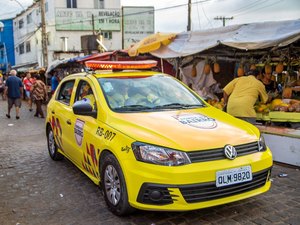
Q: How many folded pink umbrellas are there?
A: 0